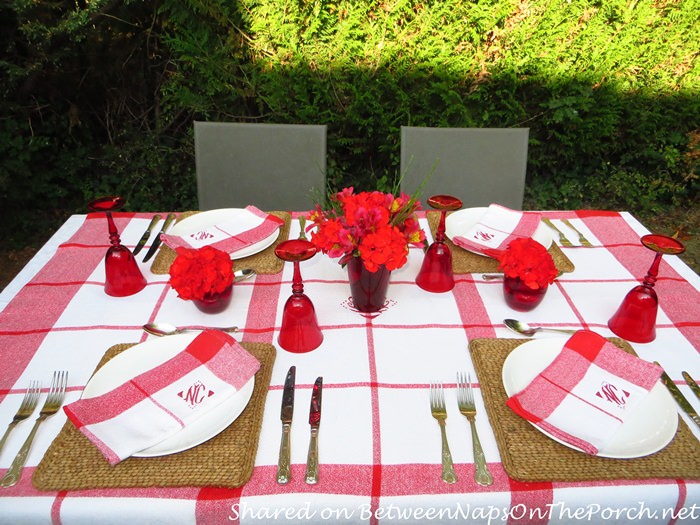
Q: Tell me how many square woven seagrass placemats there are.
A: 4